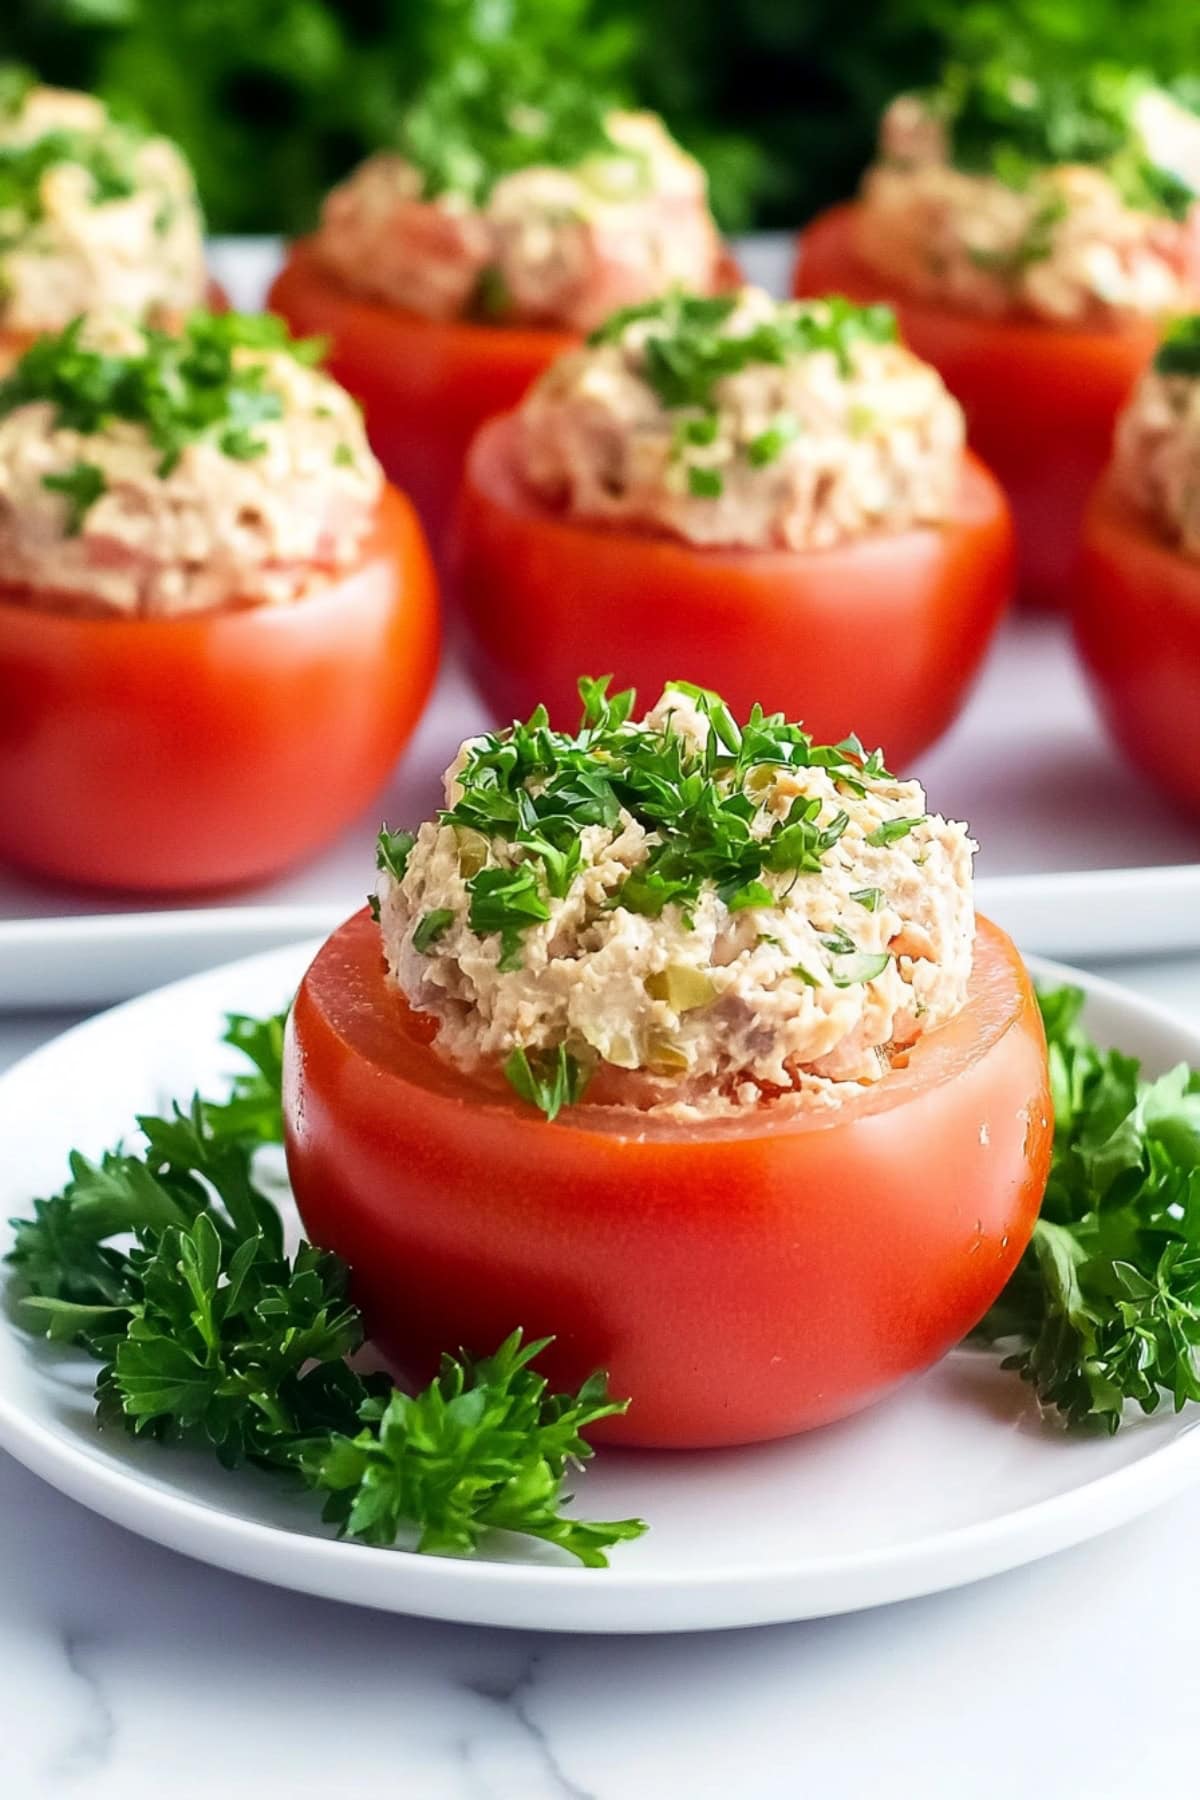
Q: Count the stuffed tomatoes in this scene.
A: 7